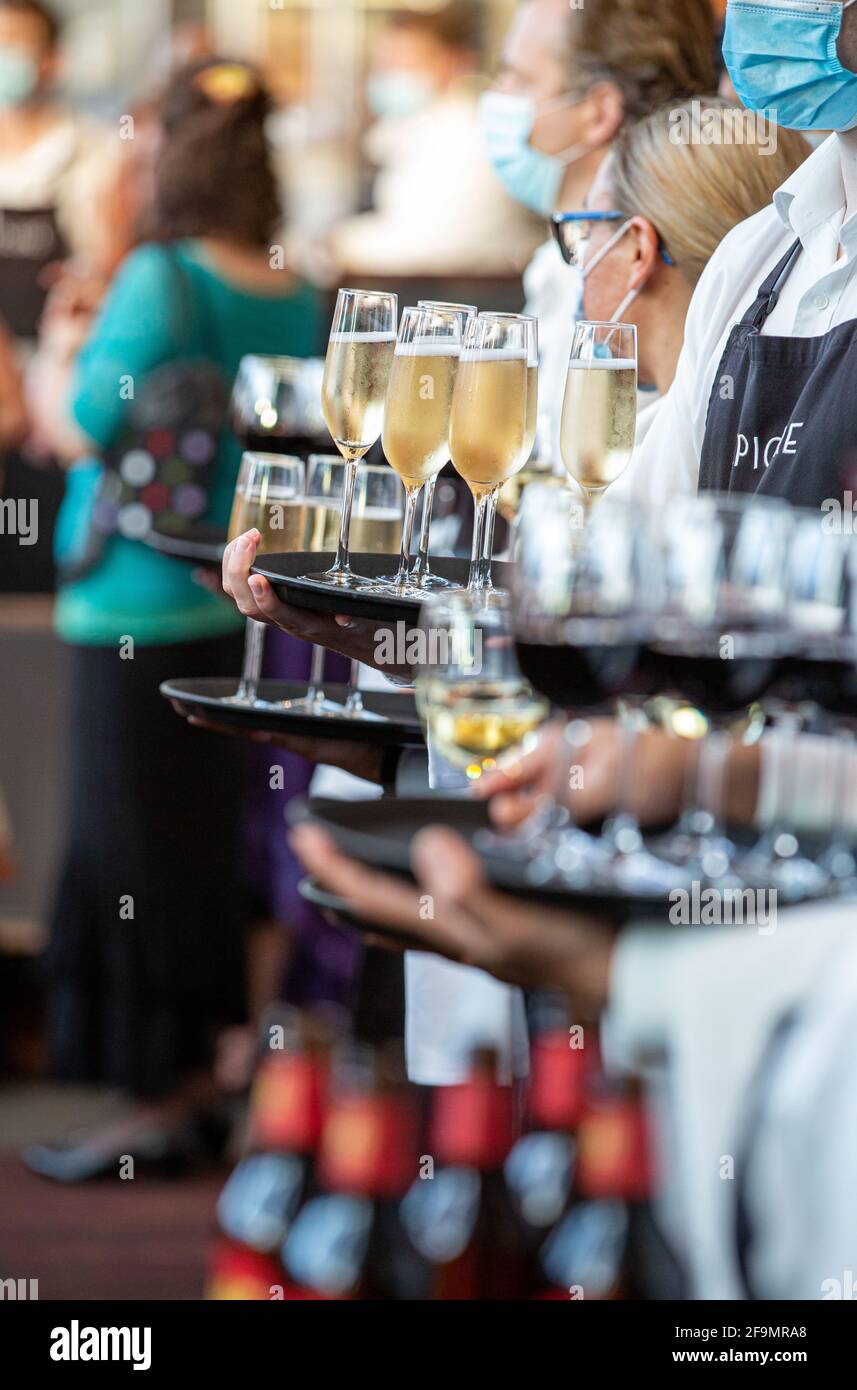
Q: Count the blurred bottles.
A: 5